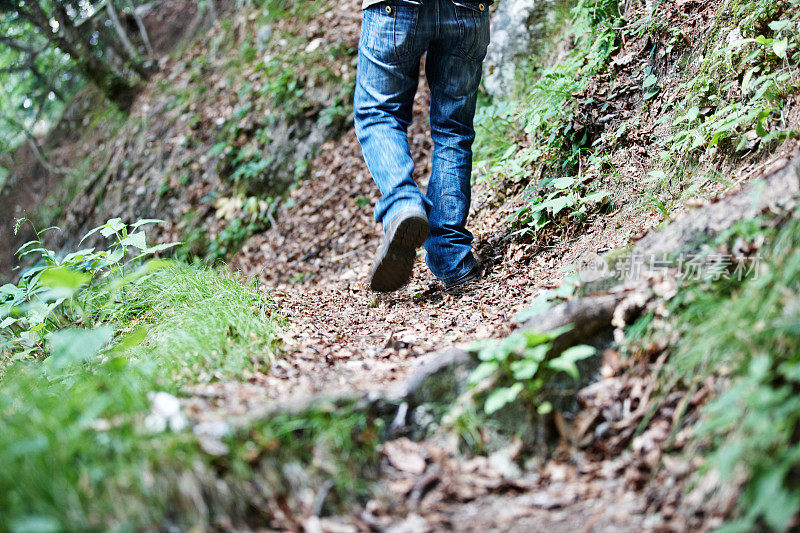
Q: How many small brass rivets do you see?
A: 2